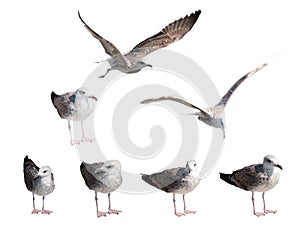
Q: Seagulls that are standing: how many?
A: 5